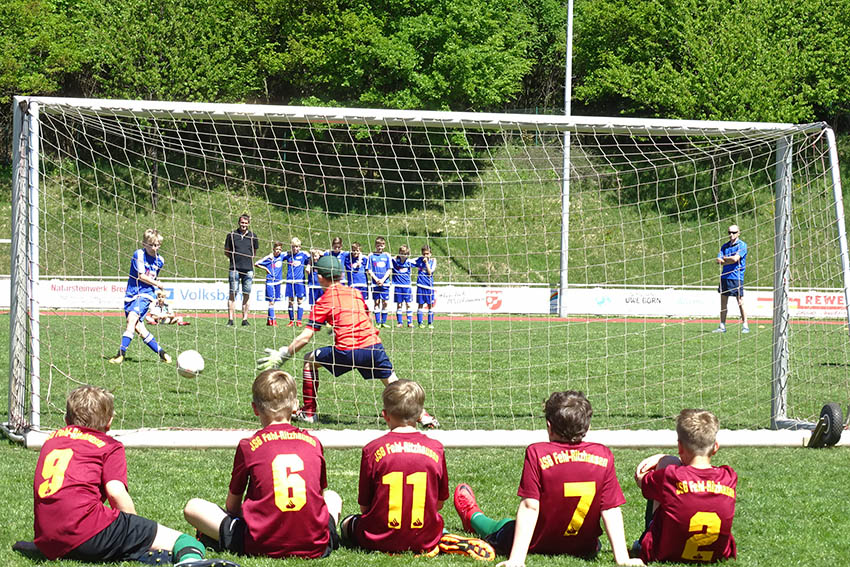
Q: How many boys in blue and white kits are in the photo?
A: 9